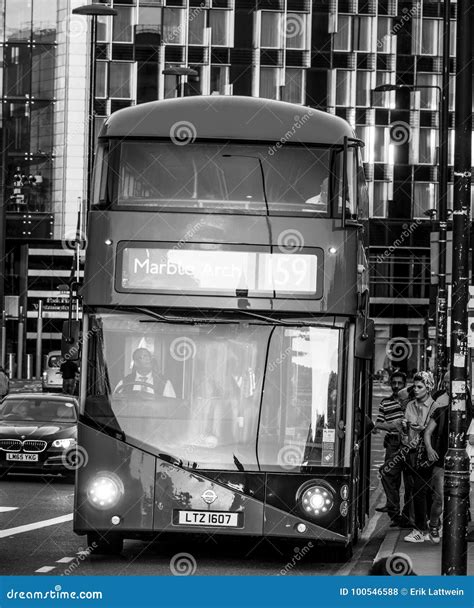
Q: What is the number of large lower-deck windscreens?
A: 1